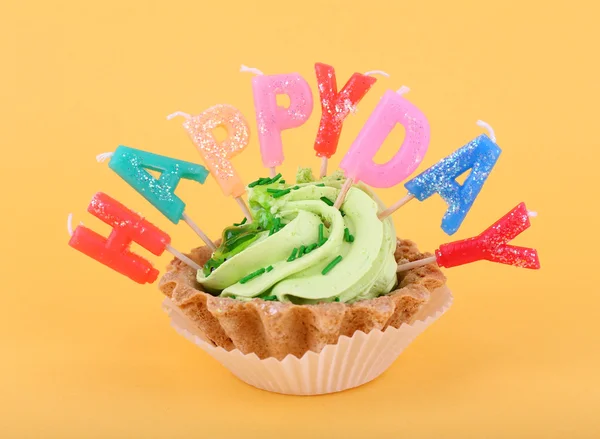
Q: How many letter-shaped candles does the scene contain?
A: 8